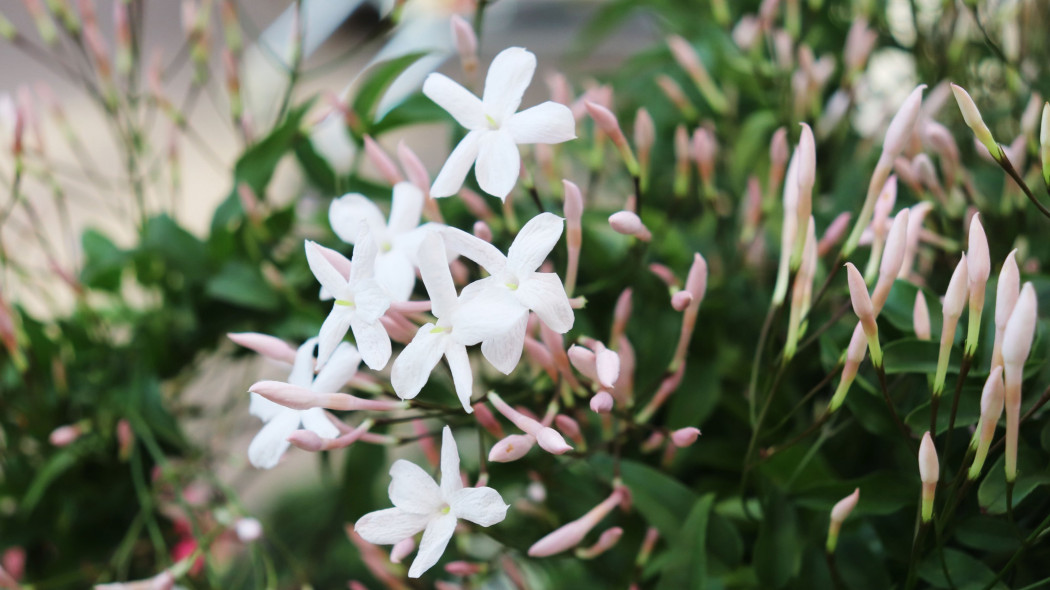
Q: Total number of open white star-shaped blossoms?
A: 7